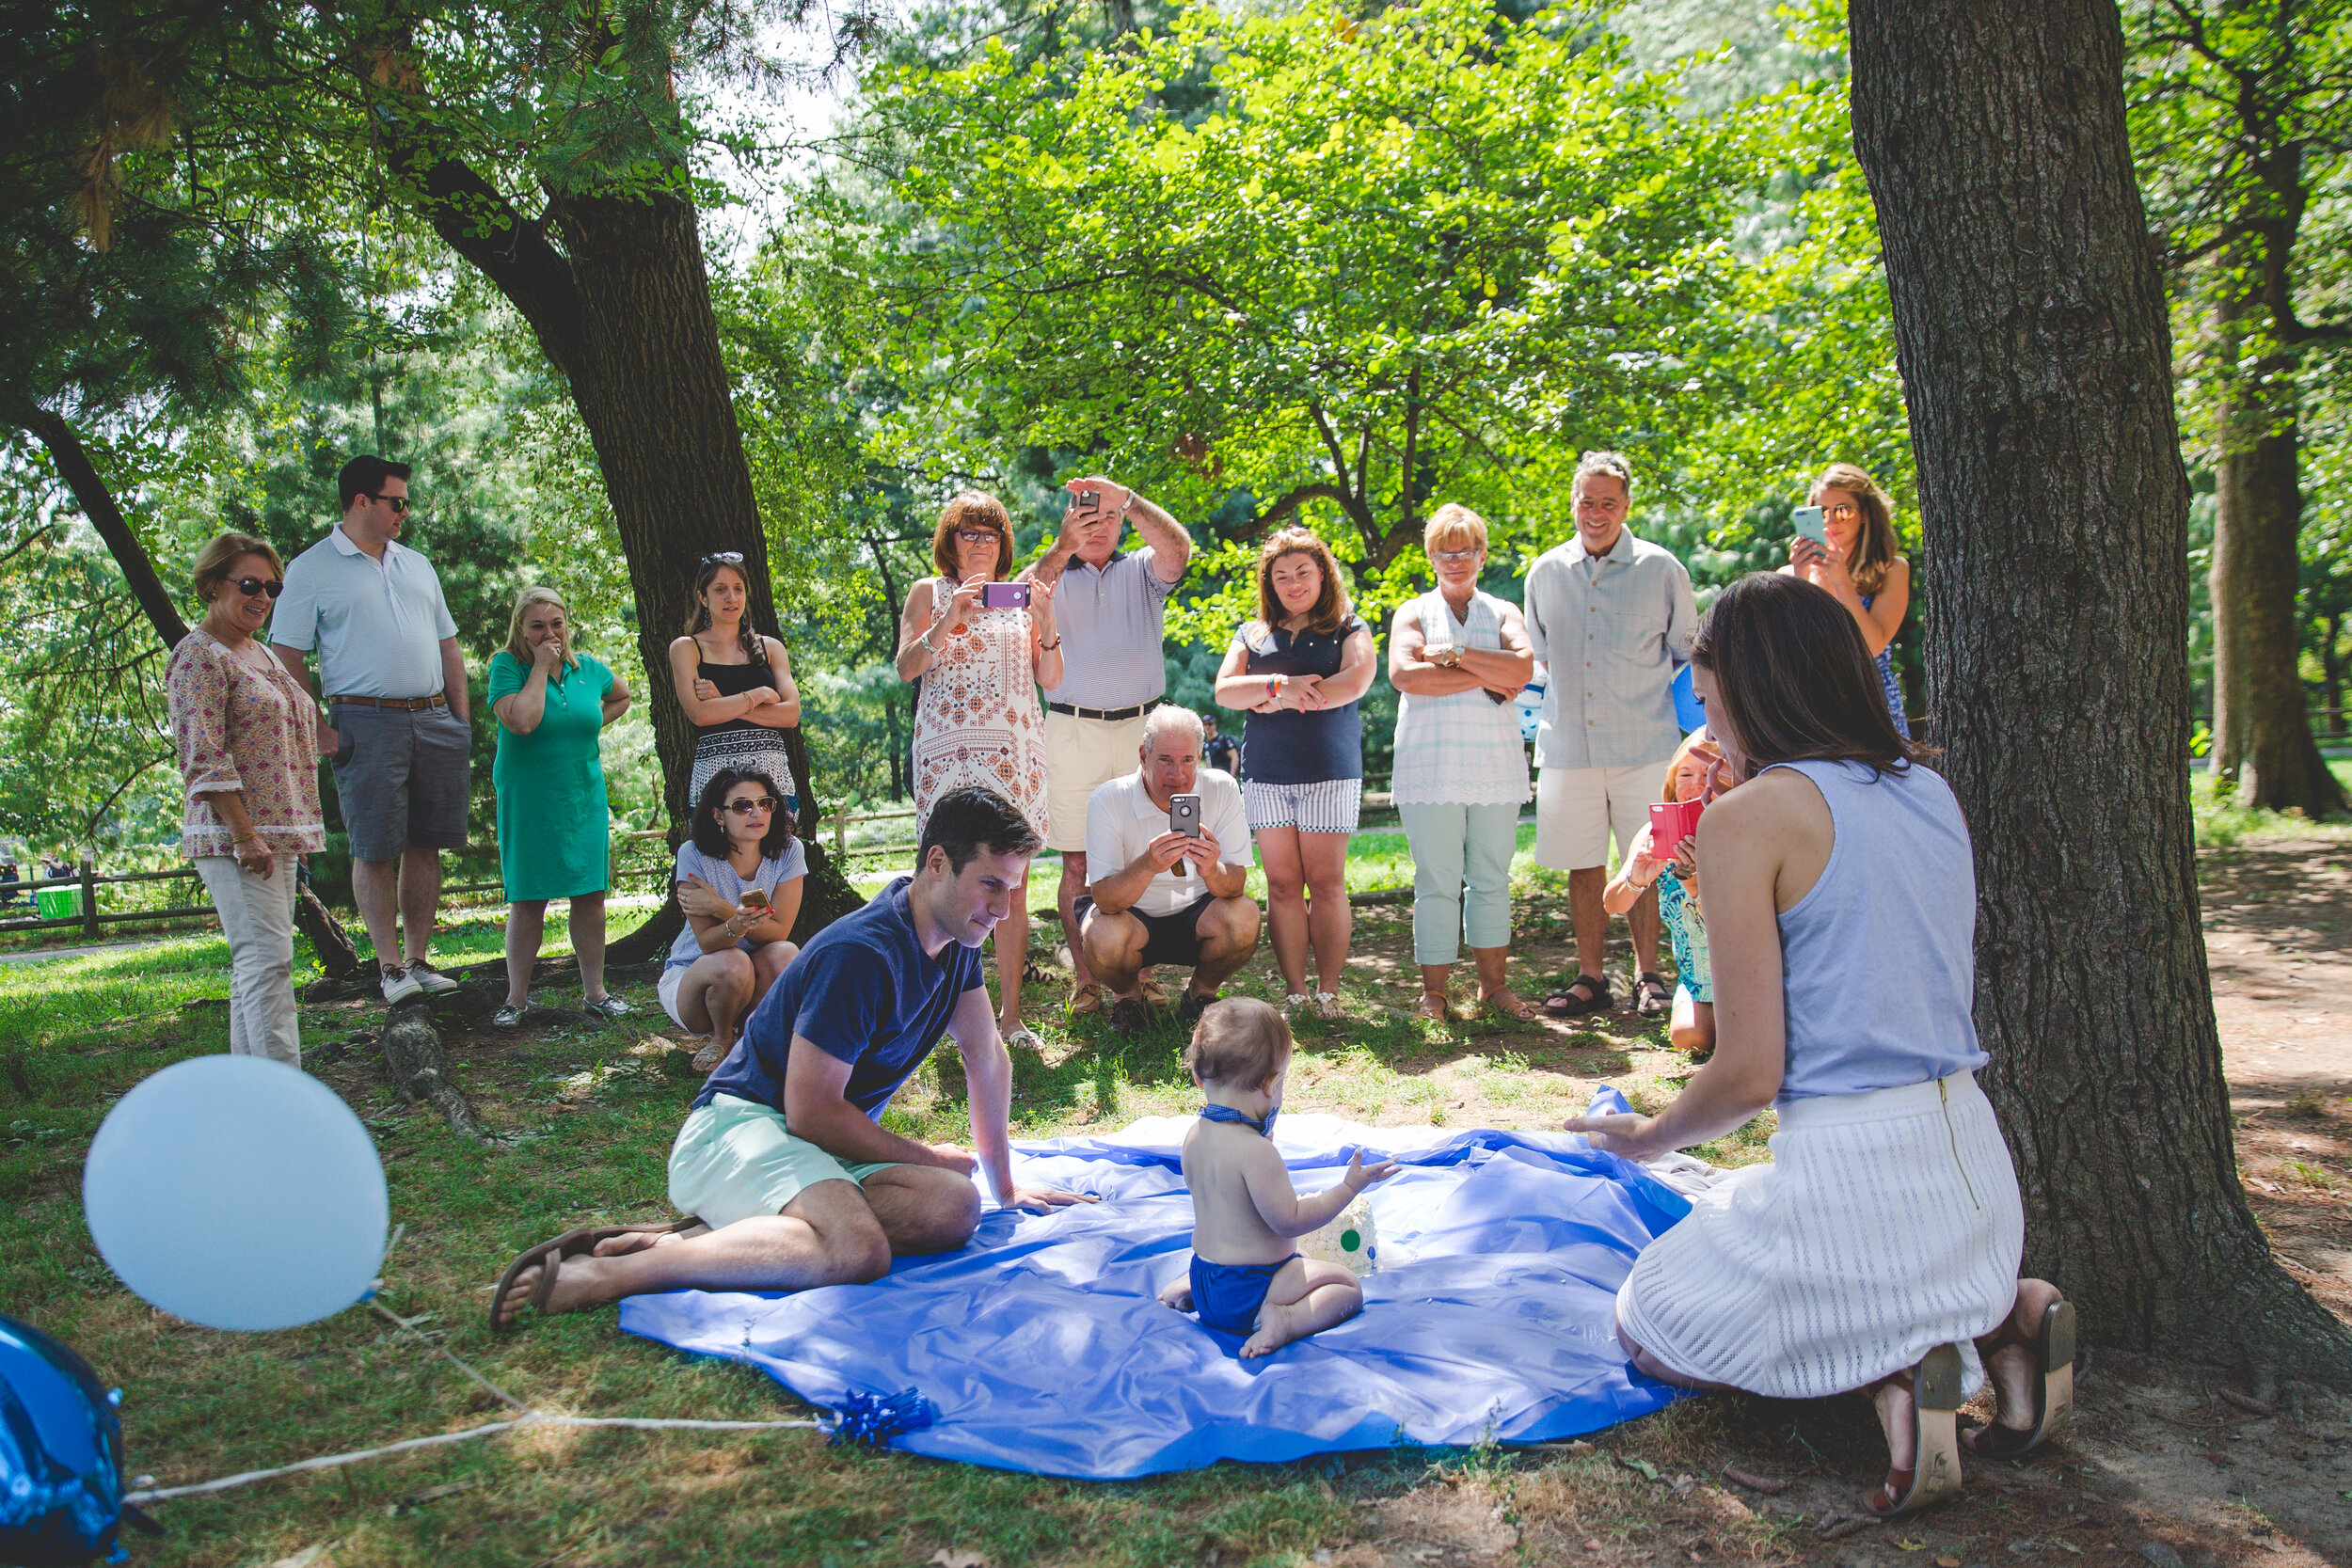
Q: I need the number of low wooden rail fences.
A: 1